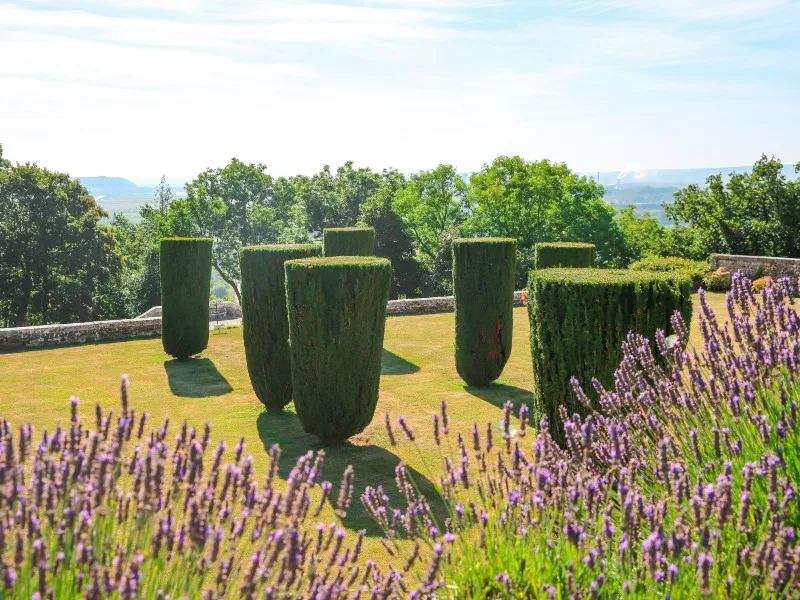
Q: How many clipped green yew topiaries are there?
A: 7